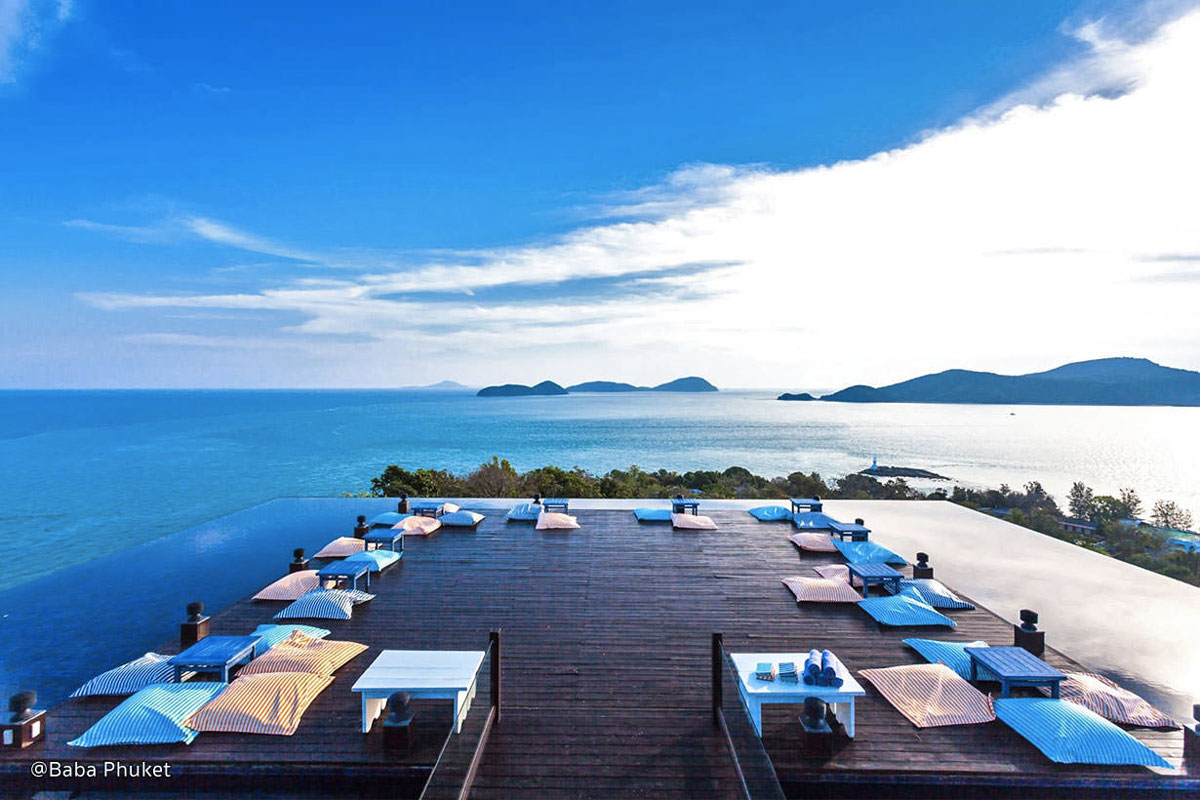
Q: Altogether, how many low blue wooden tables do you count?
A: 10